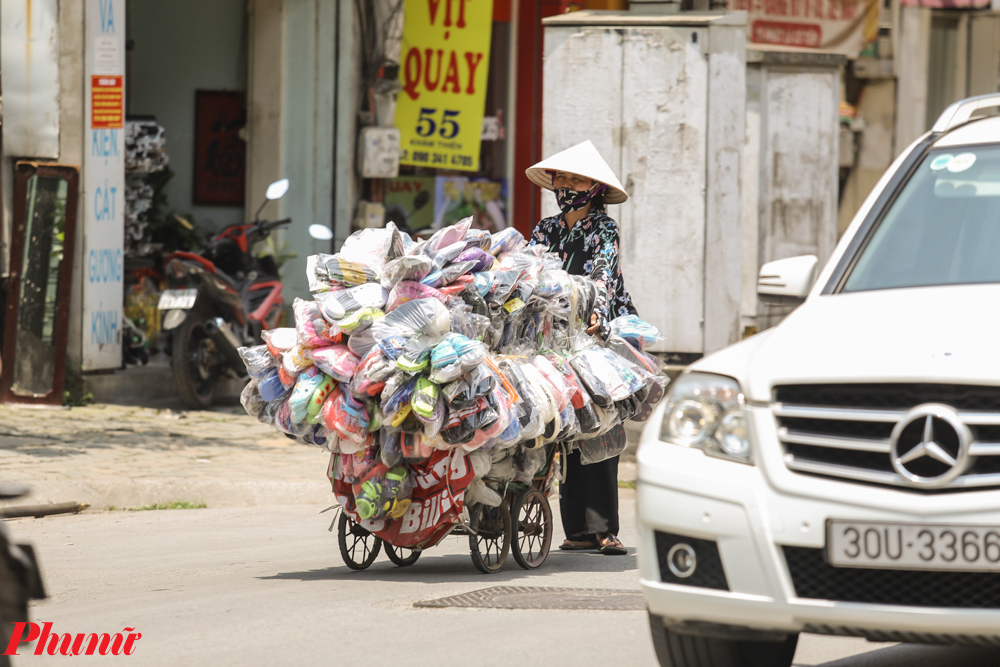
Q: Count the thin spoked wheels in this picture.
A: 4